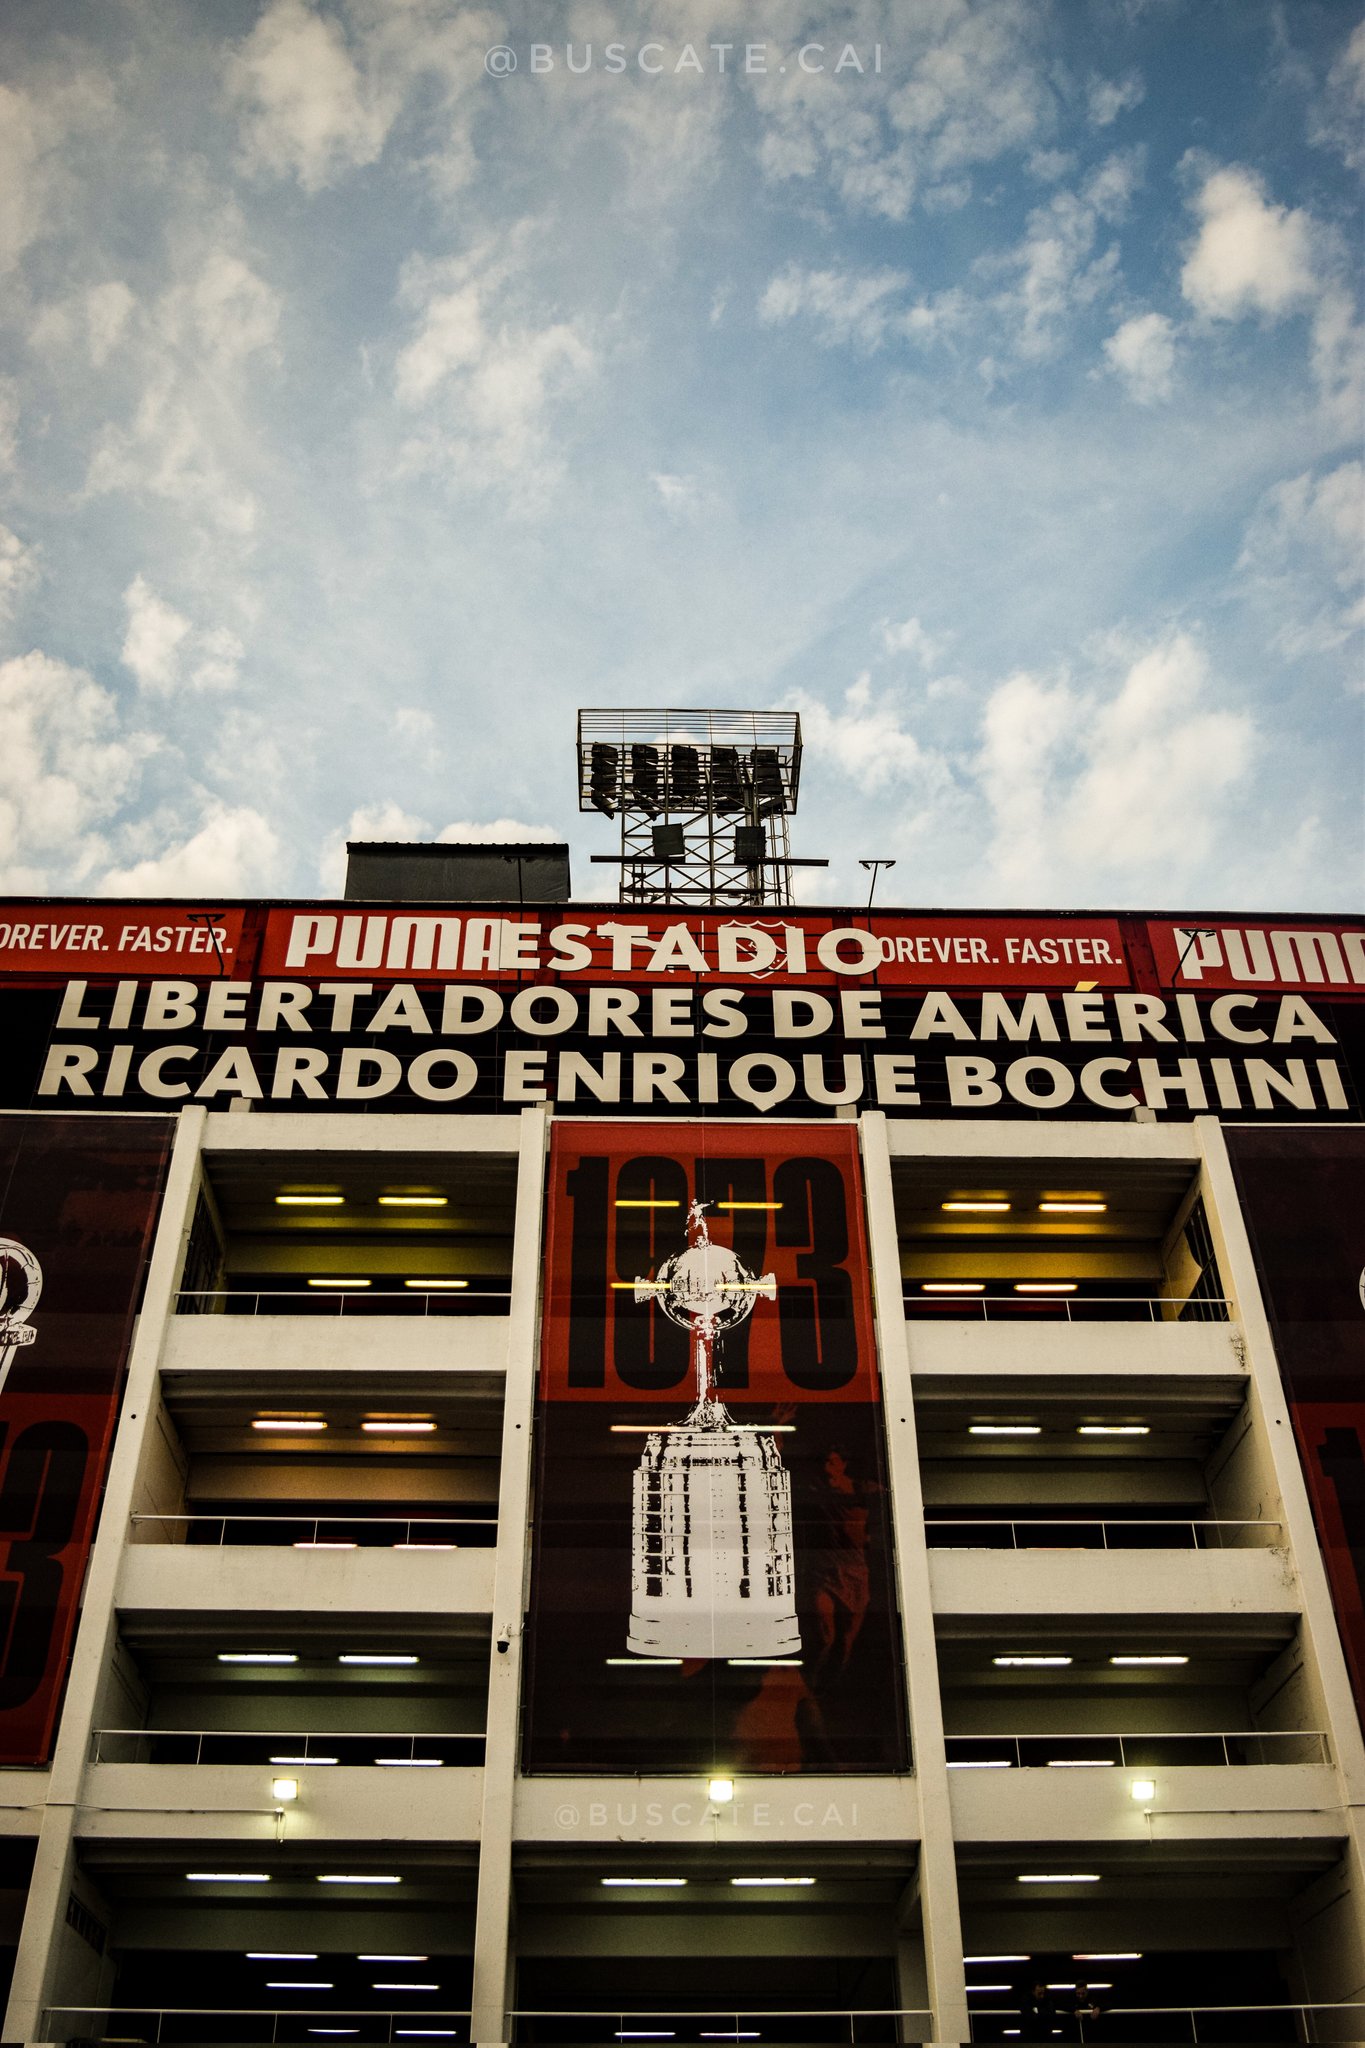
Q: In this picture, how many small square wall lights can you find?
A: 3